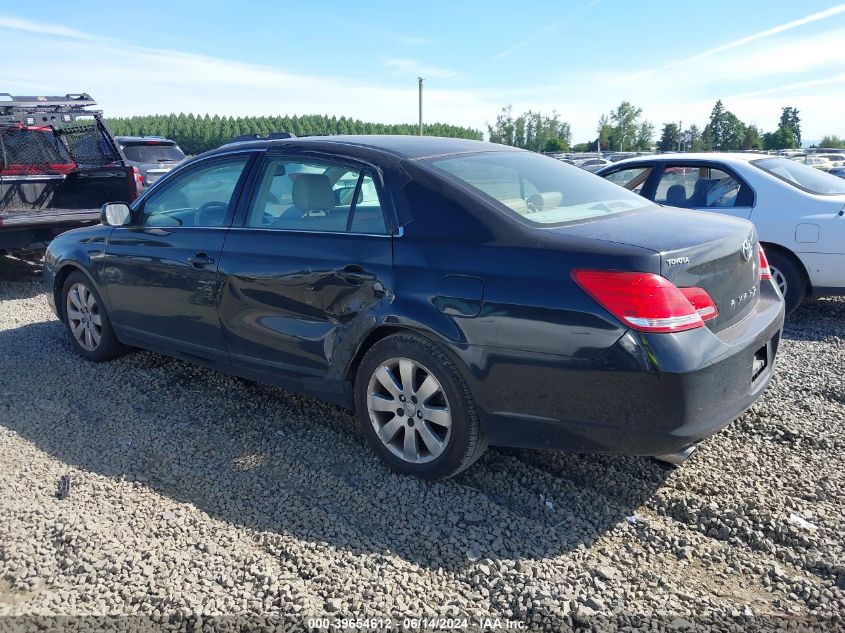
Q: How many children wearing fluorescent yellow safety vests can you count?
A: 0